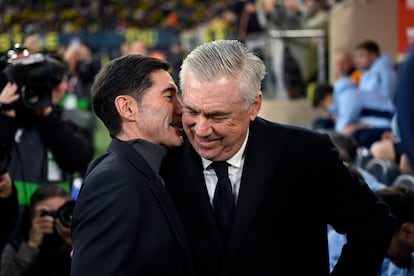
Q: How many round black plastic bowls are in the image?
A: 0